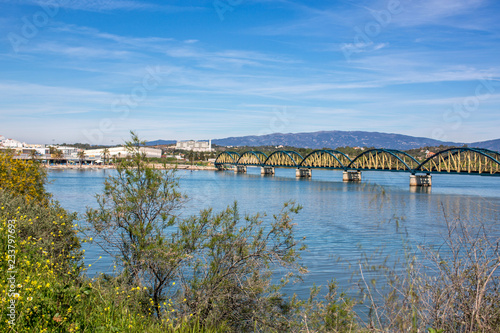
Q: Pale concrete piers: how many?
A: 5